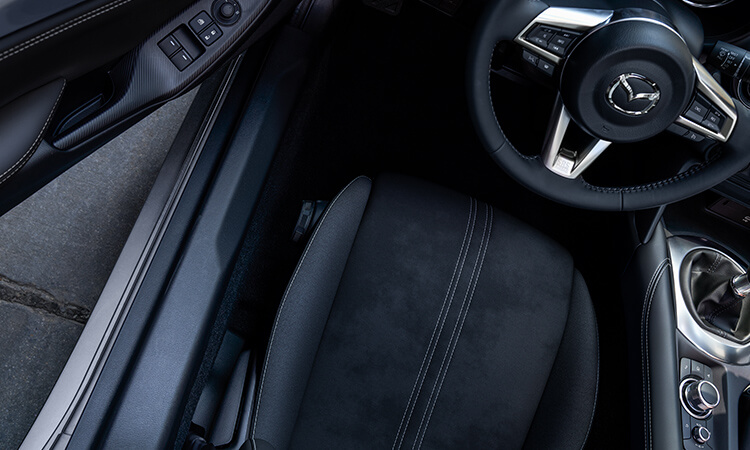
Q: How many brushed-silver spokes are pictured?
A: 3